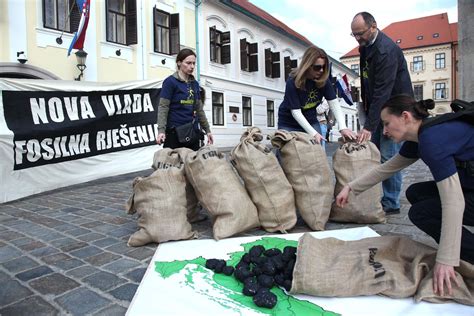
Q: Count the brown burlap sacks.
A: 7